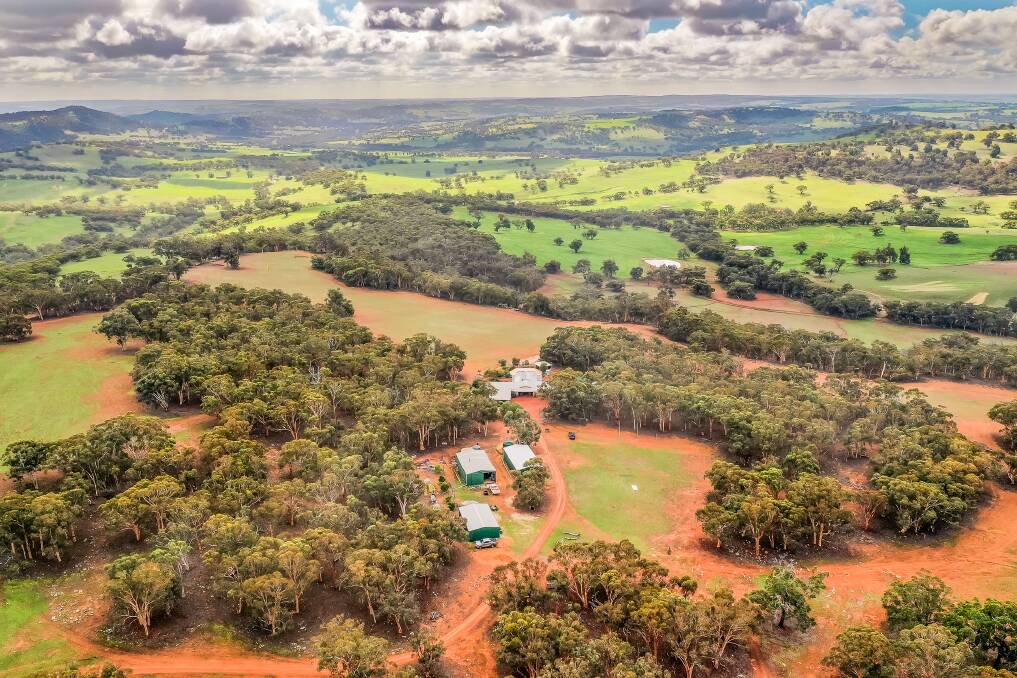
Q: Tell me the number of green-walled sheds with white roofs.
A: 3